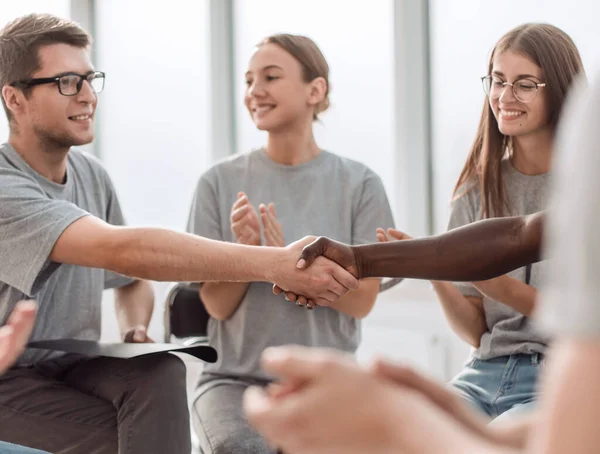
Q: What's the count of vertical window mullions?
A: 3